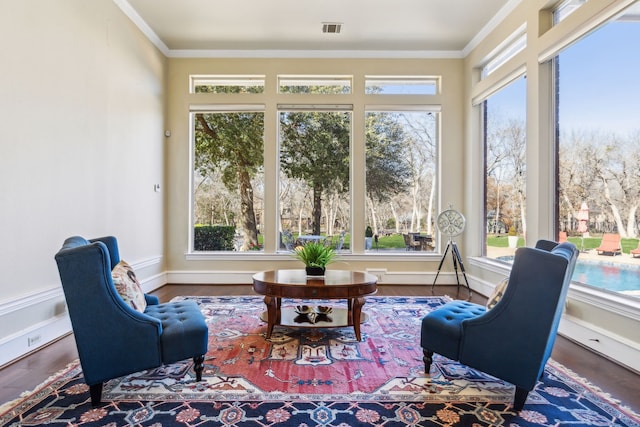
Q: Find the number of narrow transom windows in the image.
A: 5